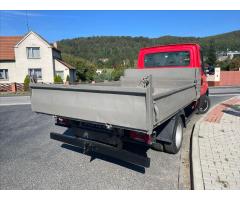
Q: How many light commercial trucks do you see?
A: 1